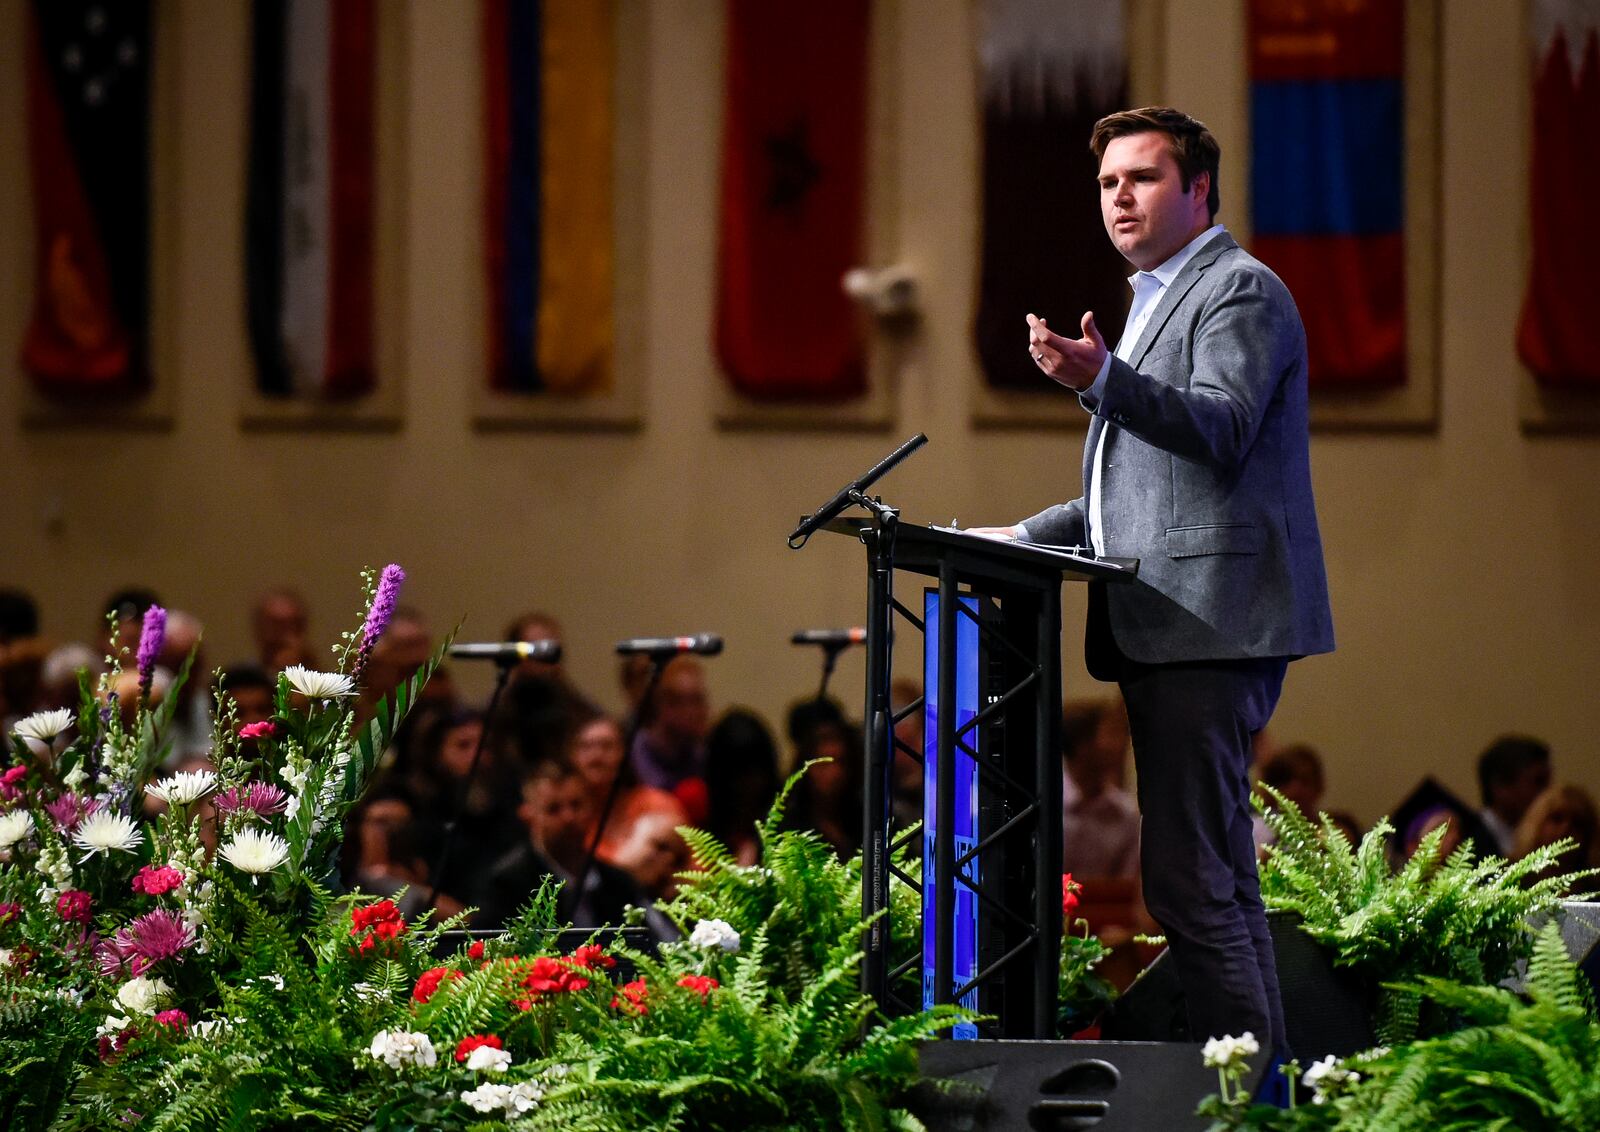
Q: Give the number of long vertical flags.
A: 7